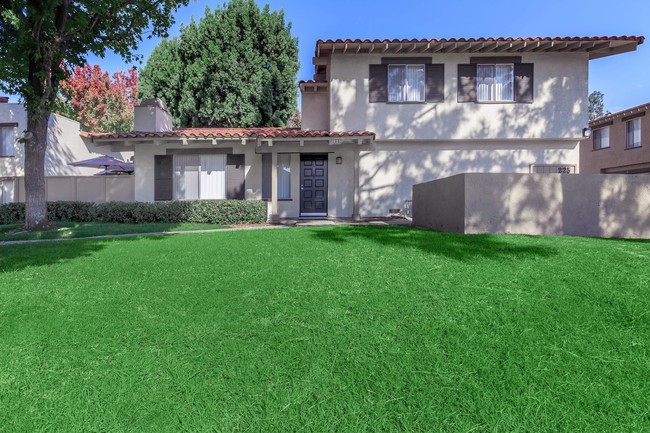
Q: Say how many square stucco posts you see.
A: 2